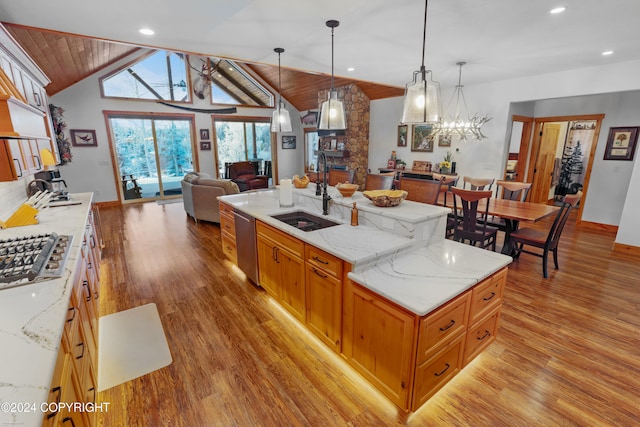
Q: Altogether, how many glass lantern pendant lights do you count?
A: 3